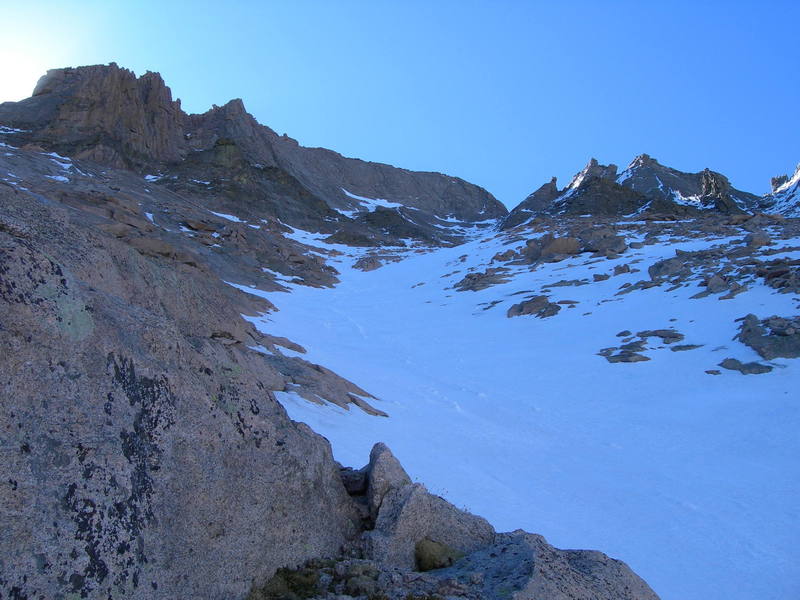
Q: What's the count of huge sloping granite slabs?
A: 1